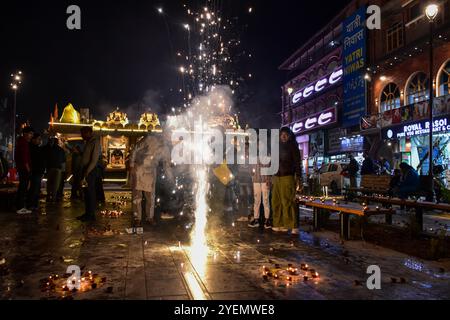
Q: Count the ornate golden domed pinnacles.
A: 2